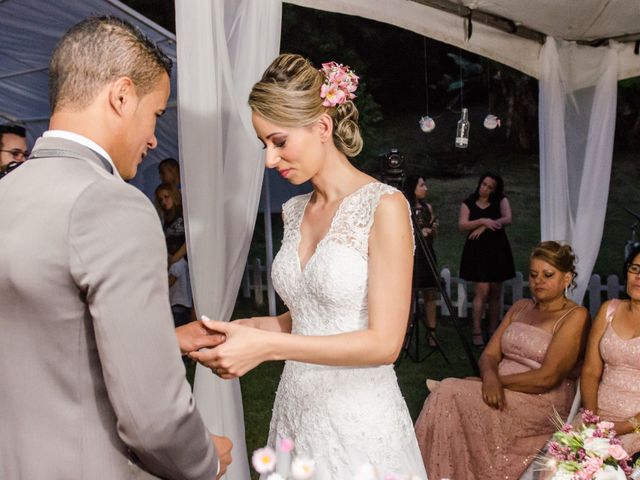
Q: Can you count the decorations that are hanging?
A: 3